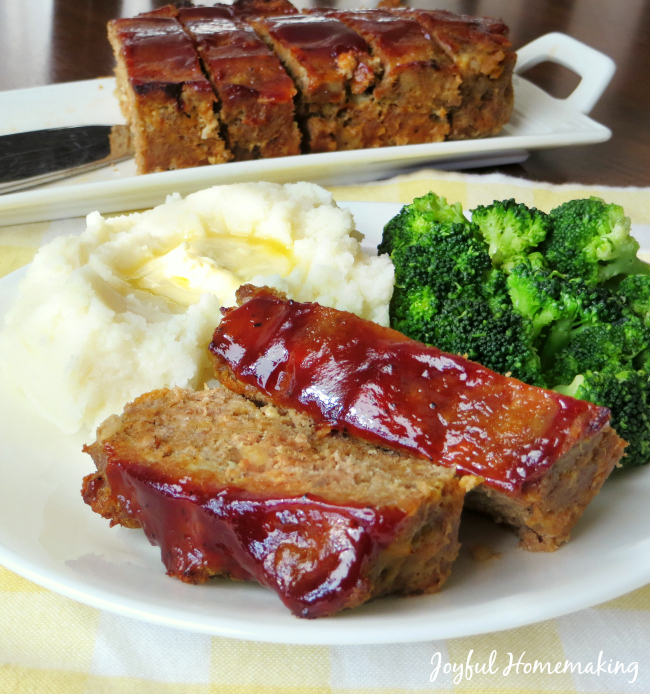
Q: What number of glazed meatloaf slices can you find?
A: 7